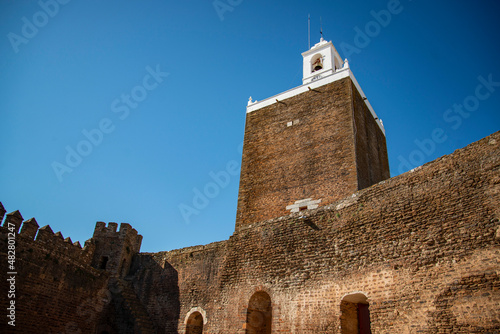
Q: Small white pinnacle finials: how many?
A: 3